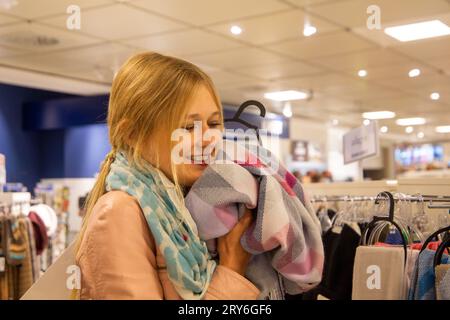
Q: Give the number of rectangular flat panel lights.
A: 5